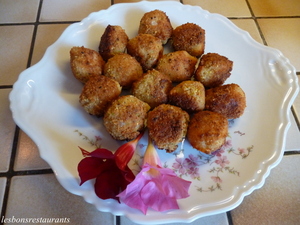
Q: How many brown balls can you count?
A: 15